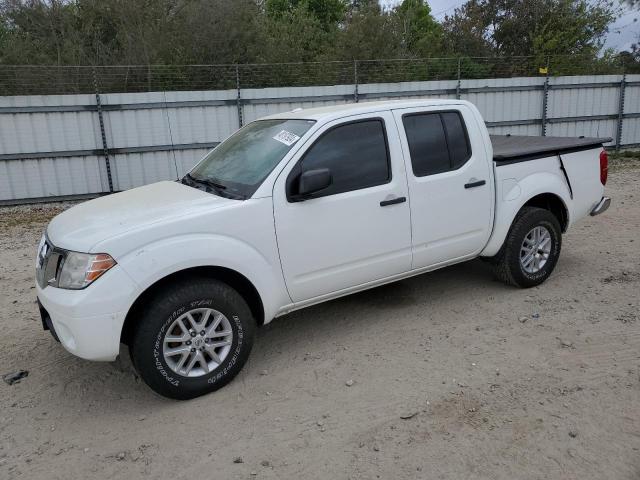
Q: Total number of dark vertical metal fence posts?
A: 6